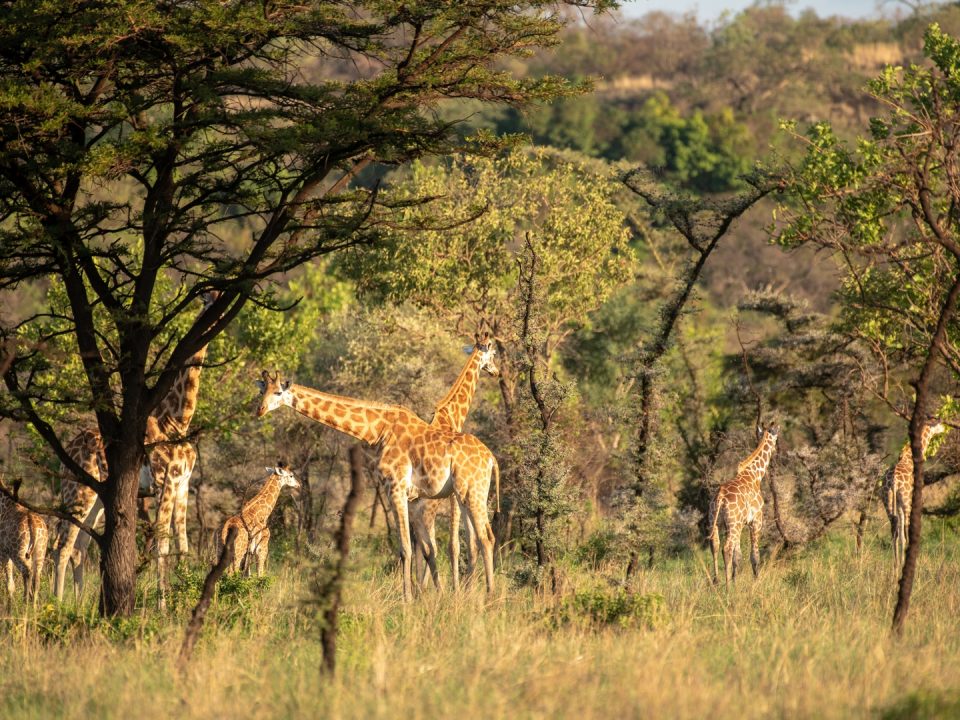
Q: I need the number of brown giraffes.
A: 7